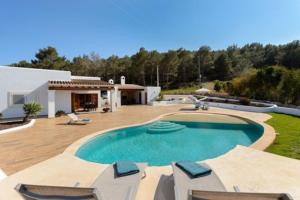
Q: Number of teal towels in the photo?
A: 2